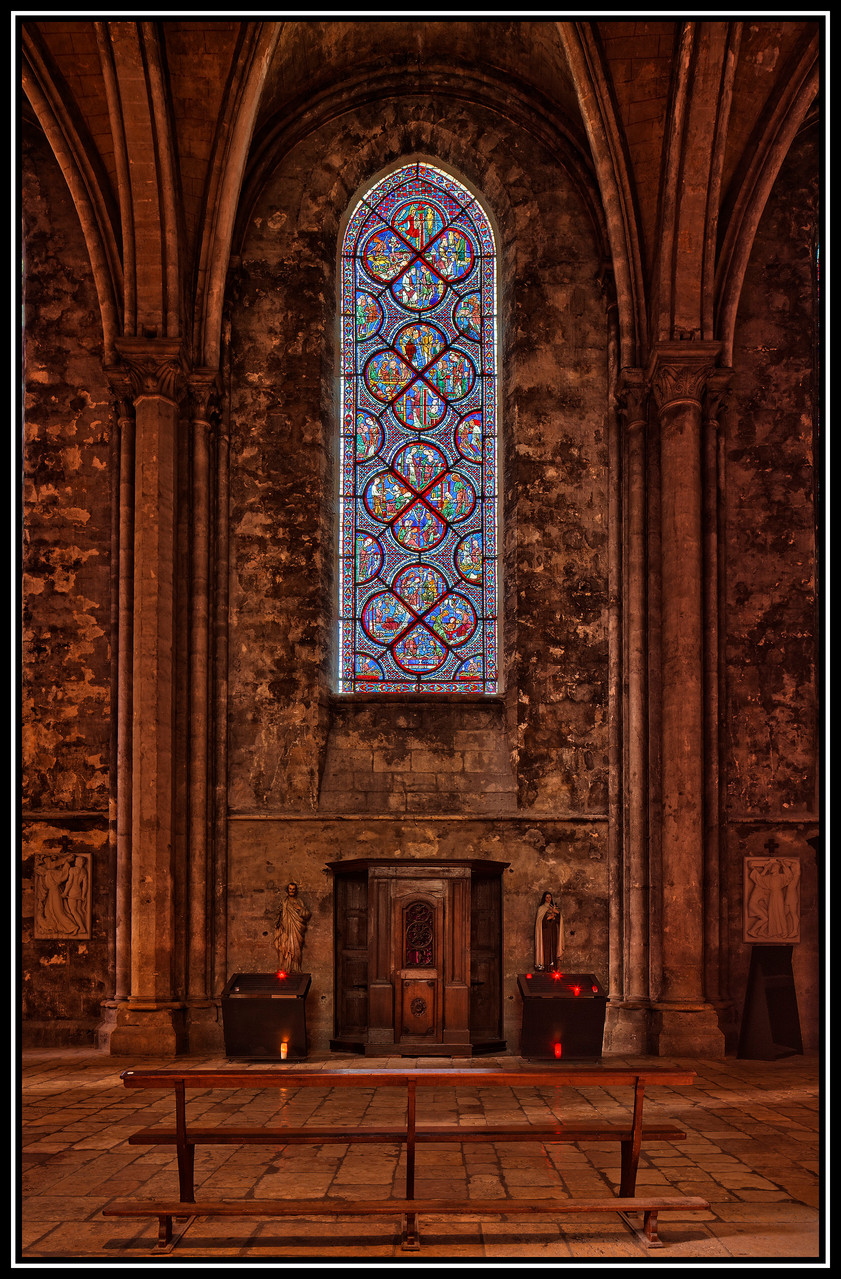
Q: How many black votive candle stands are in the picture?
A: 2